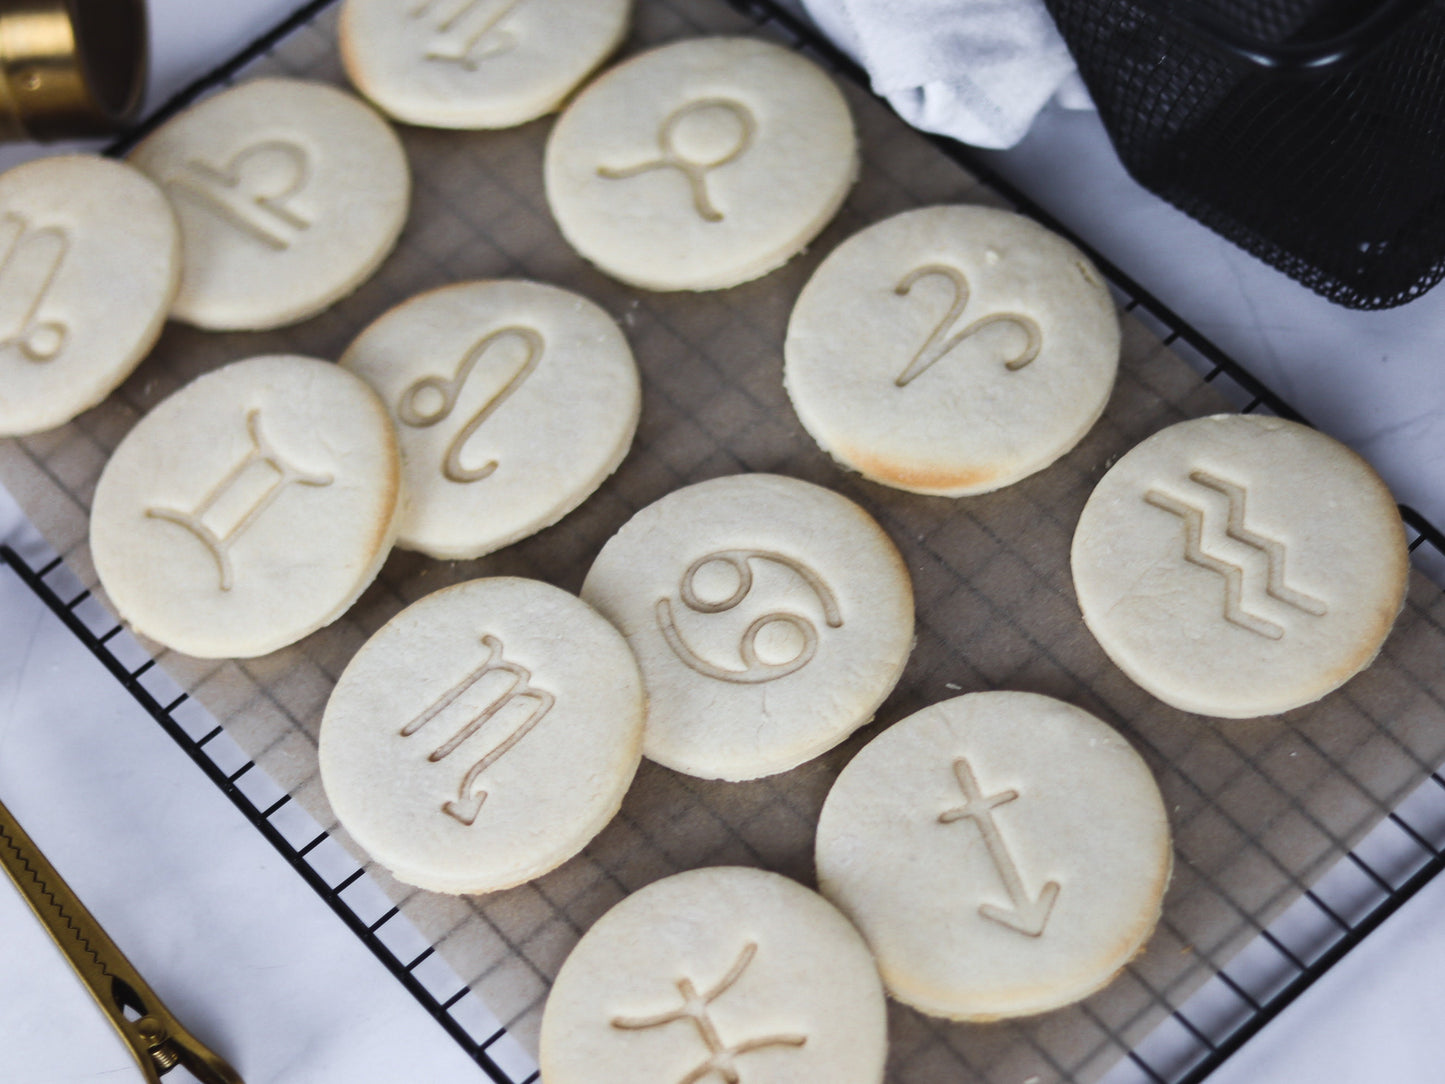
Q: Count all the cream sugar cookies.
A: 12